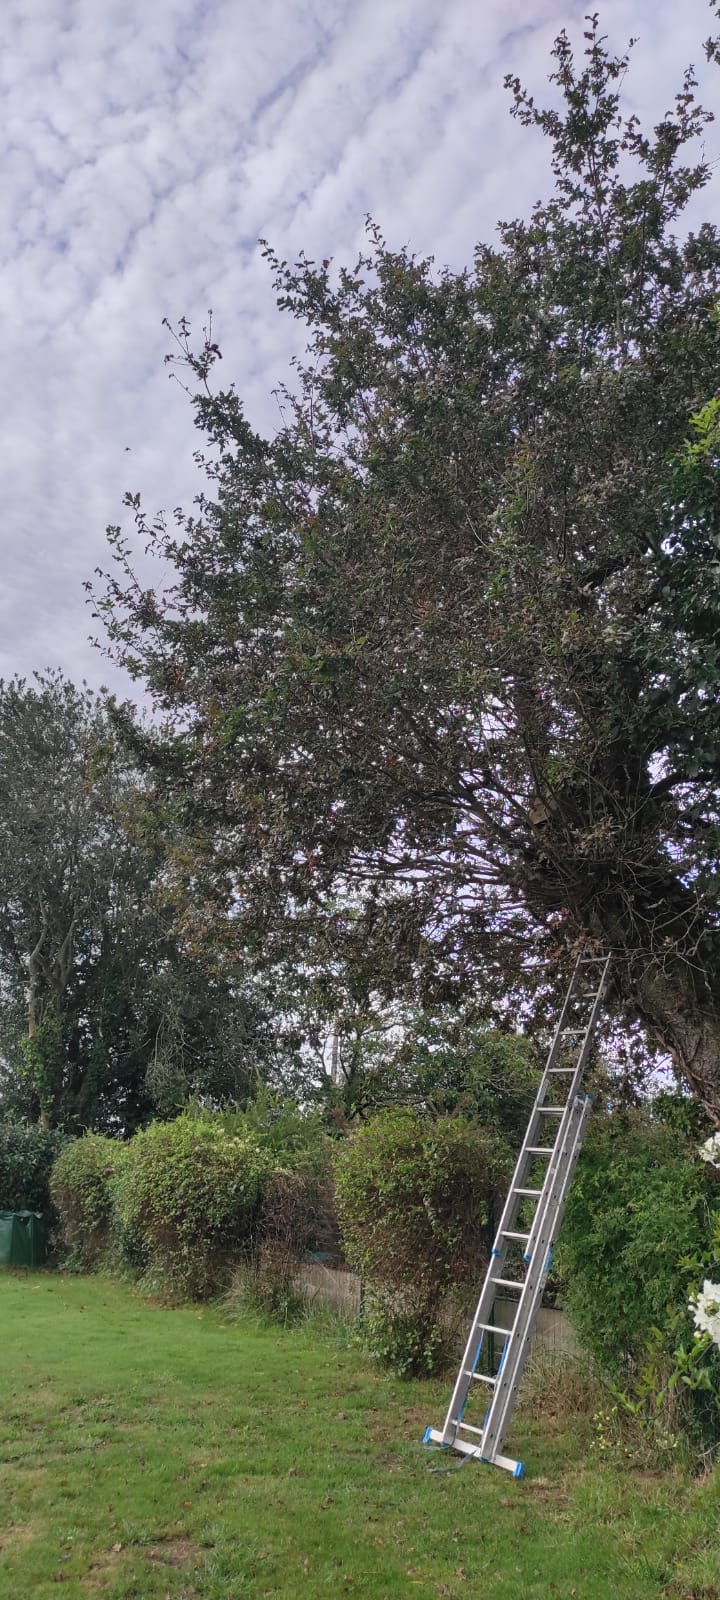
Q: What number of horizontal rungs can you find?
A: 12